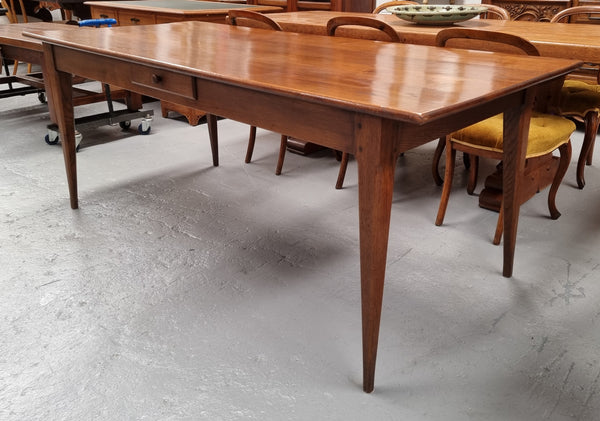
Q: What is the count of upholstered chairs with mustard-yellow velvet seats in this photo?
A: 2